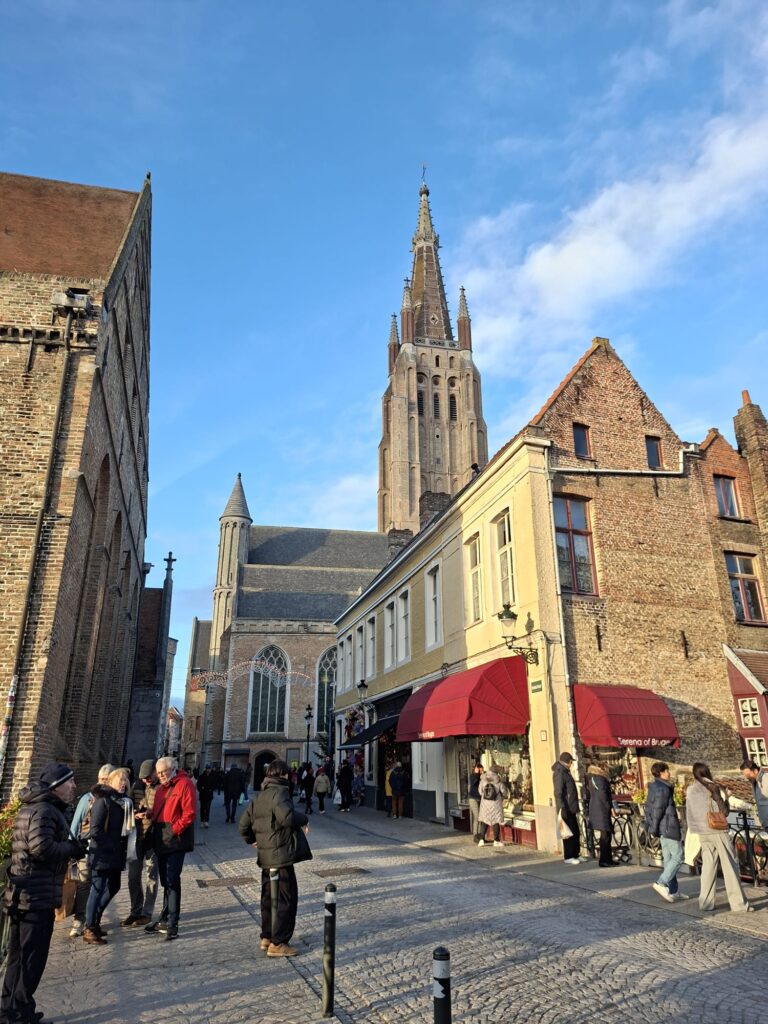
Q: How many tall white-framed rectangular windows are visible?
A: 9